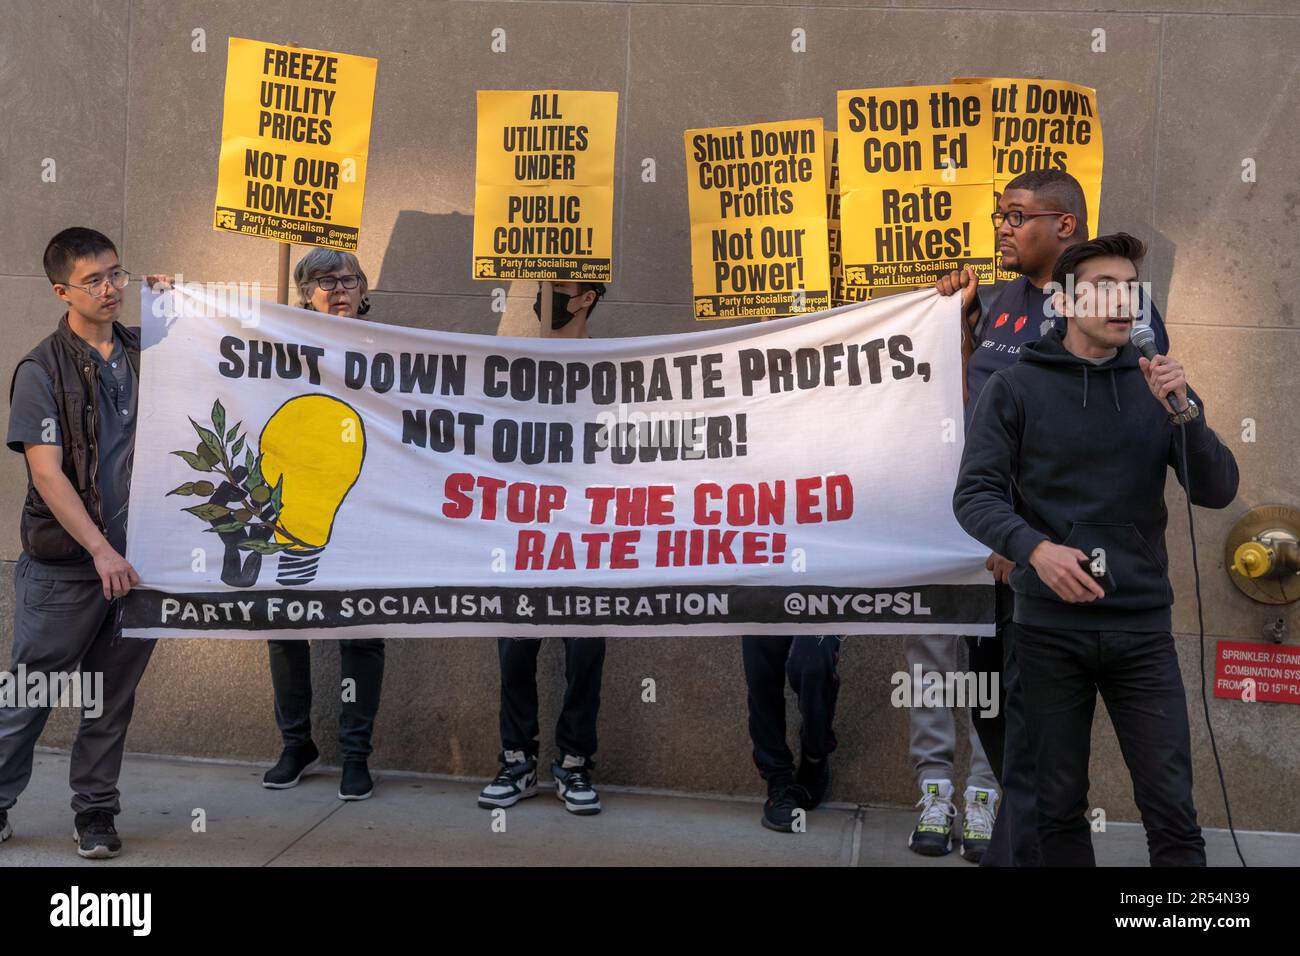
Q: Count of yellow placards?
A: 6